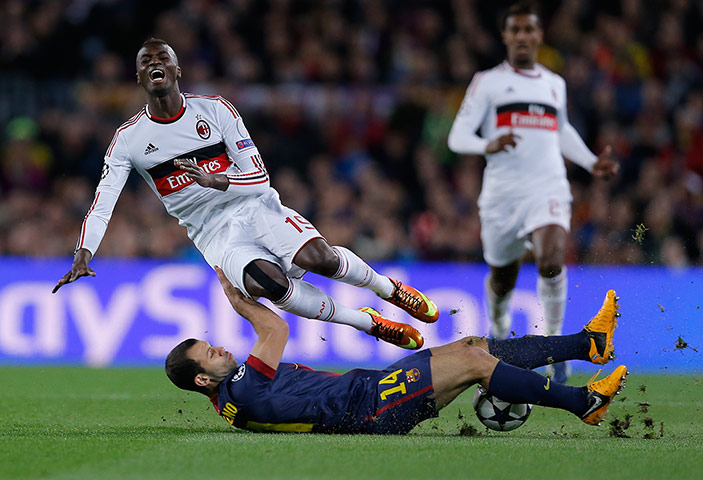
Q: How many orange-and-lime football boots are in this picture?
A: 2